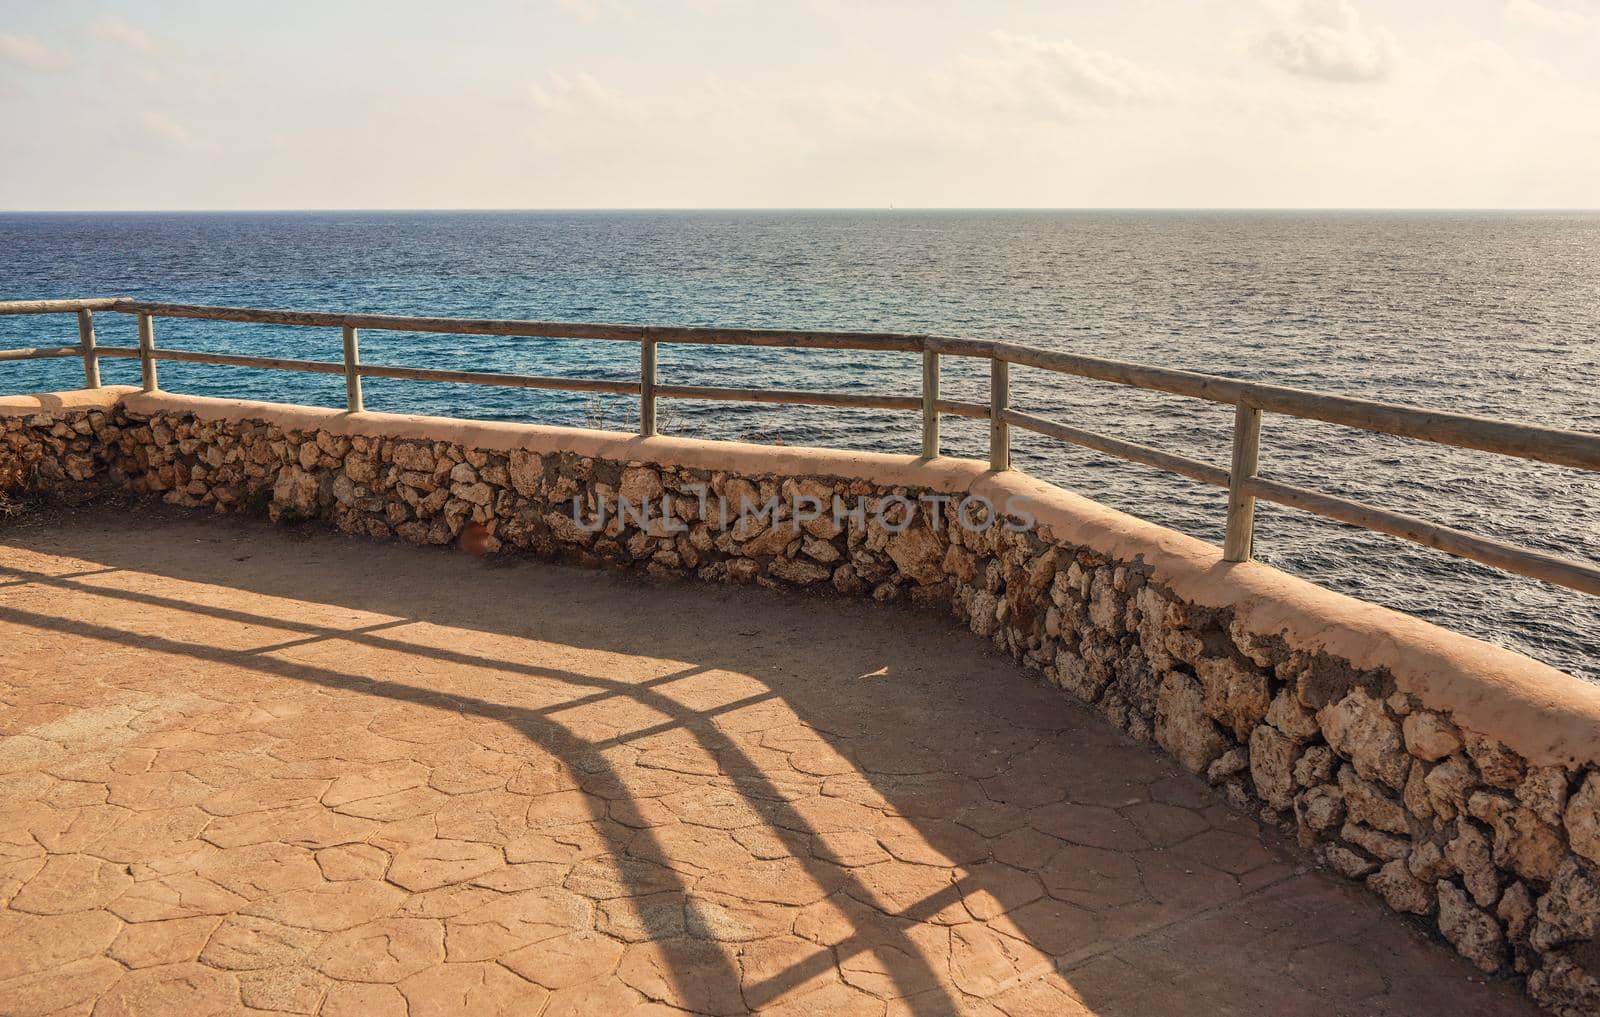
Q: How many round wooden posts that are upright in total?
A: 7